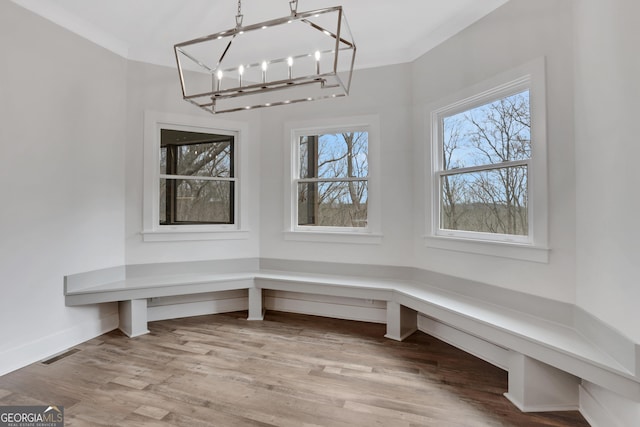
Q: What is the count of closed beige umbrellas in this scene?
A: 0